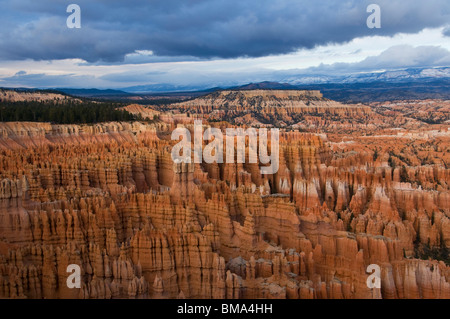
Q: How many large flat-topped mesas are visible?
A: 1